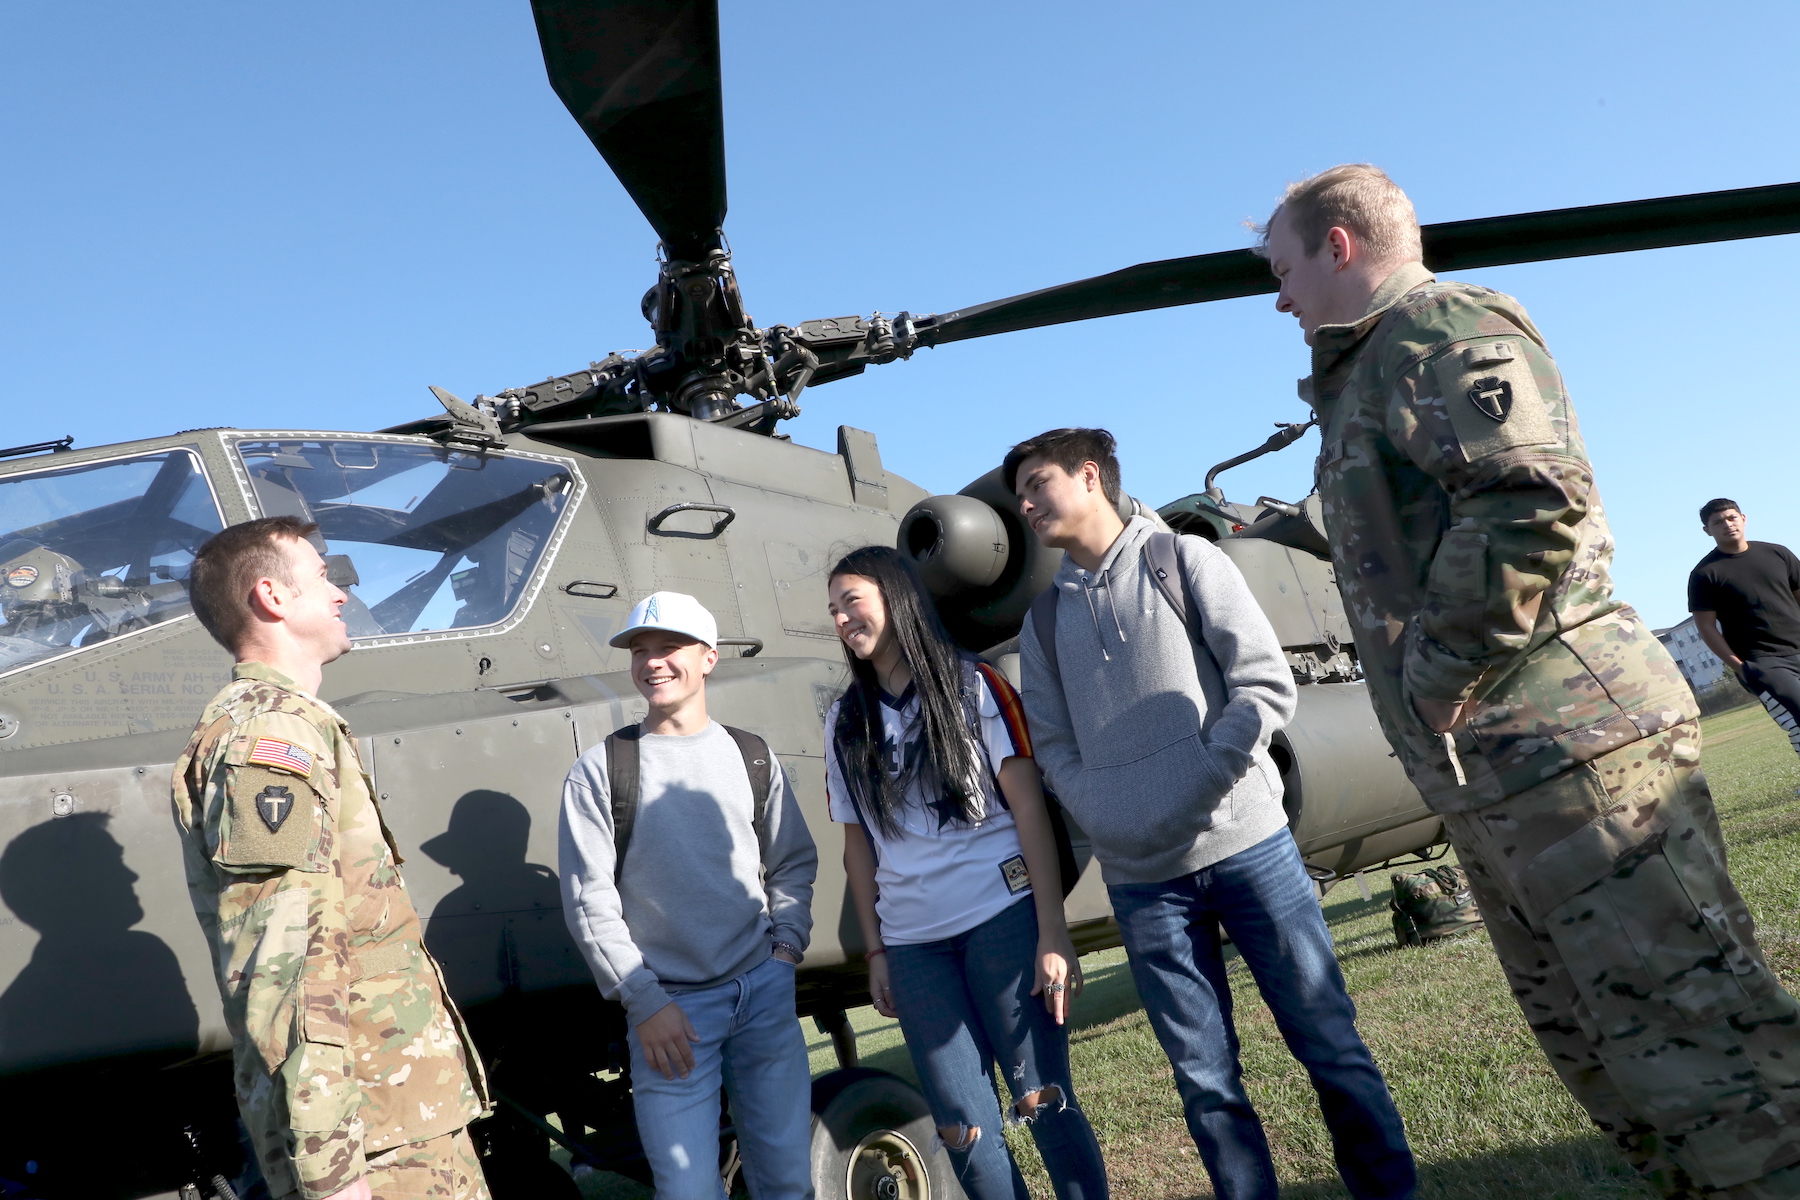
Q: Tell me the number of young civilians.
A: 4